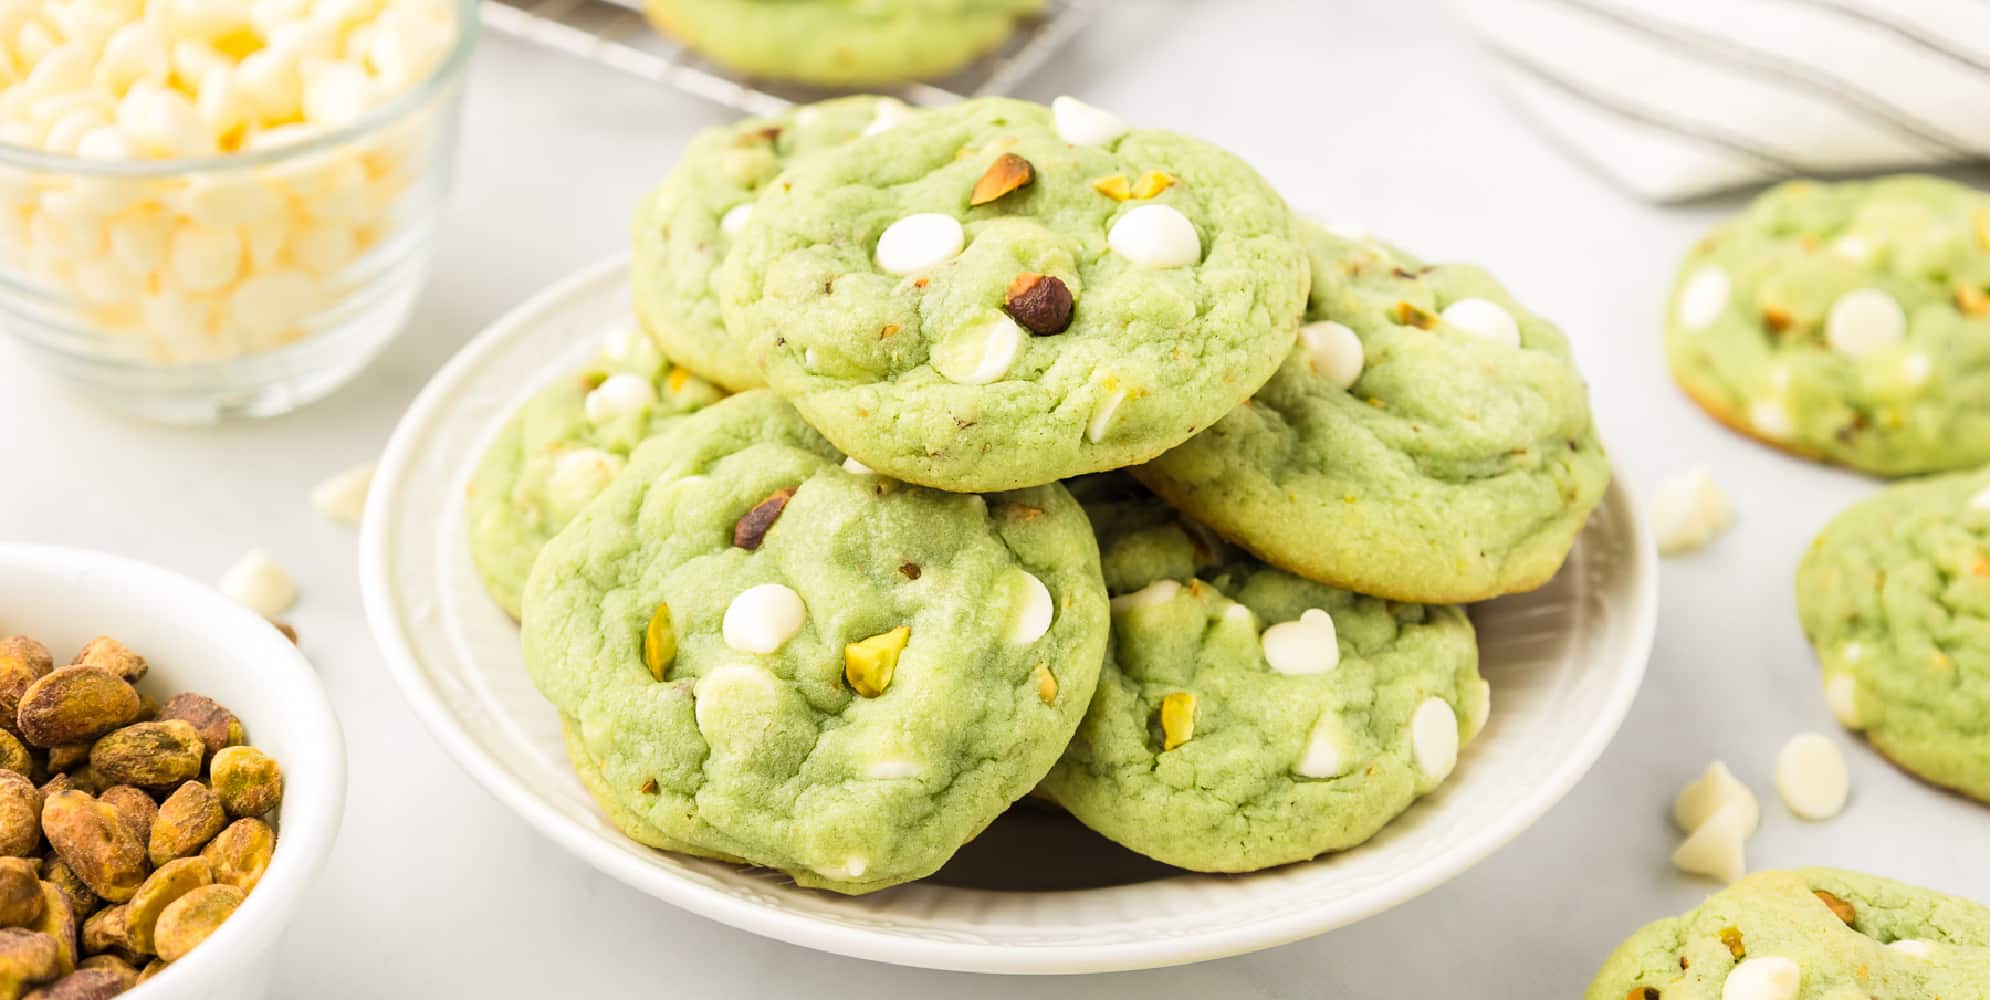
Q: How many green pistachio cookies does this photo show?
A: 10